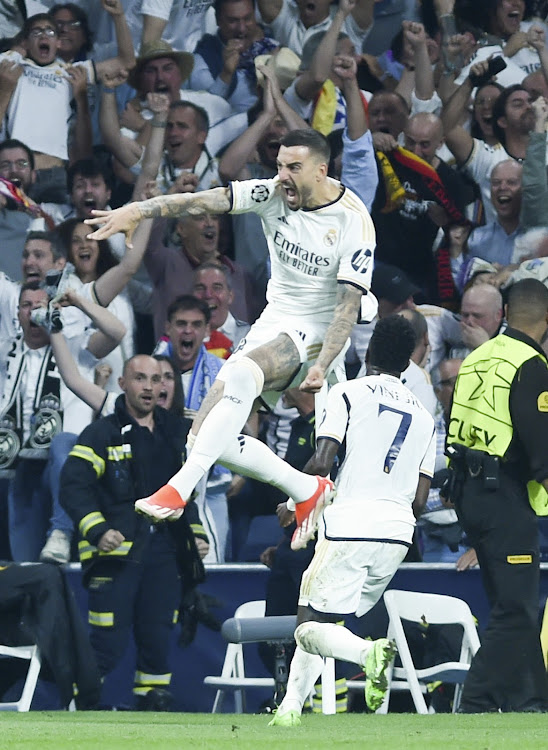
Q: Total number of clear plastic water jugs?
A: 0